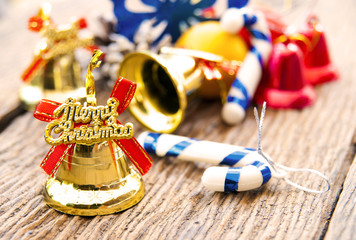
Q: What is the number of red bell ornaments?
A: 2